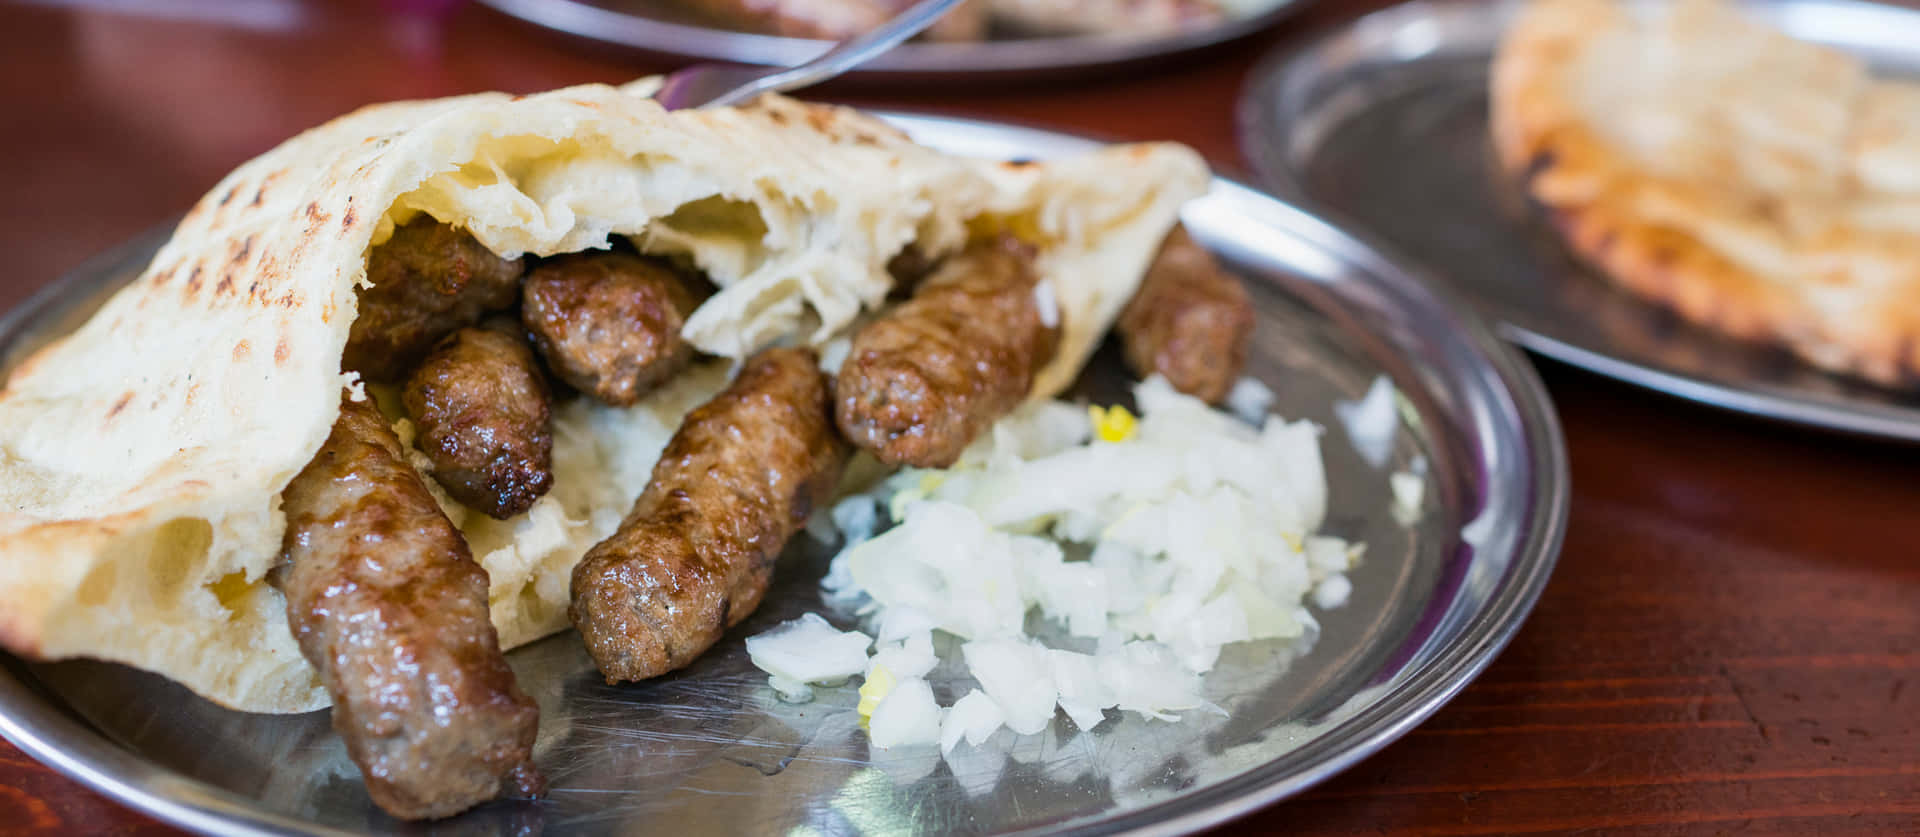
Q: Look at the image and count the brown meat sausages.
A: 7